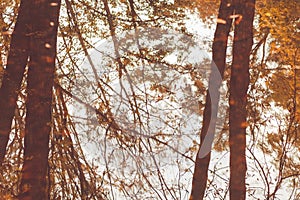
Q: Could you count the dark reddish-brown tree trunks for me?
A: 4